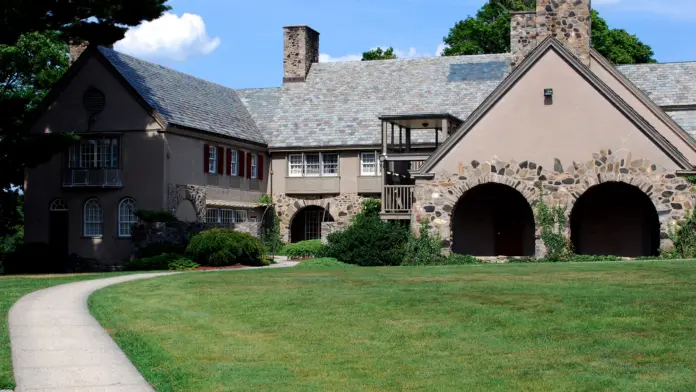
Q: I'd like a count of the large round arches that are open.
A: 2